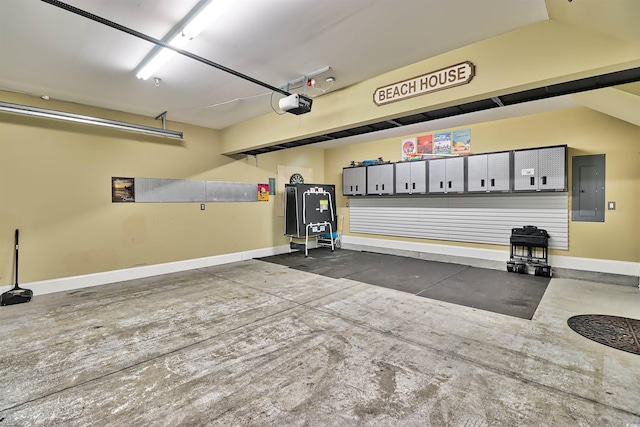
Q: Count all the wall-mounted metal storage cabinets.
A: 6